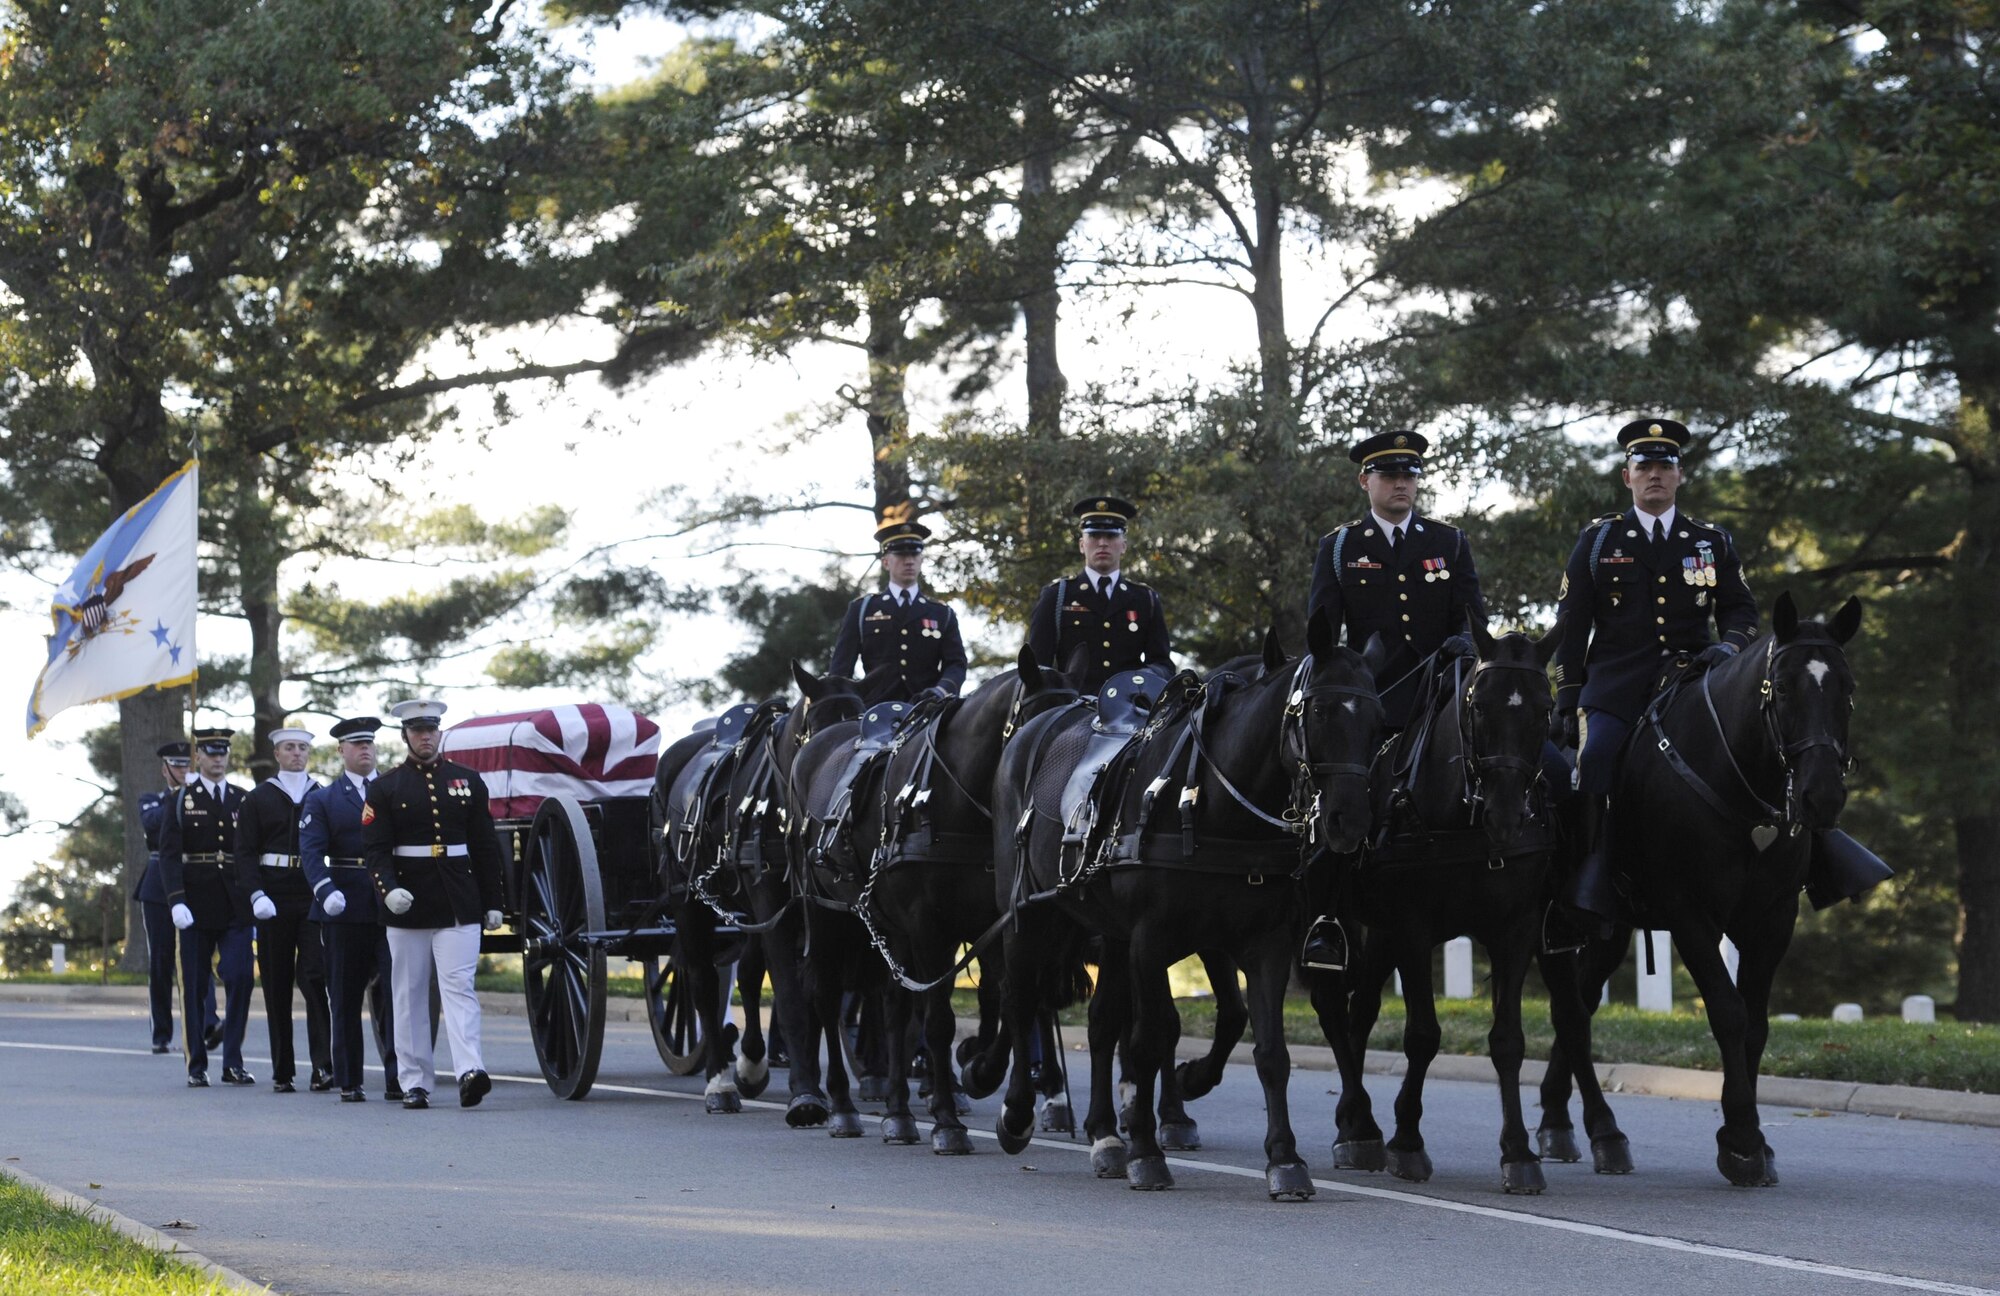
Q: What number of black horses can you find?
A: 7